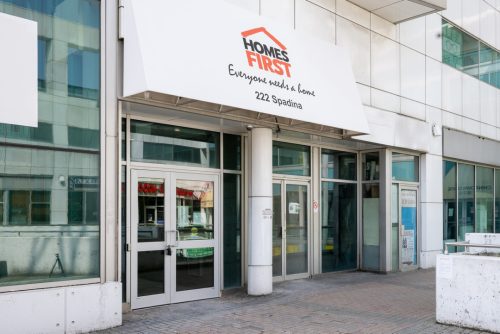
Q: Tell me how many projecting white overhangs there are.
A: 2